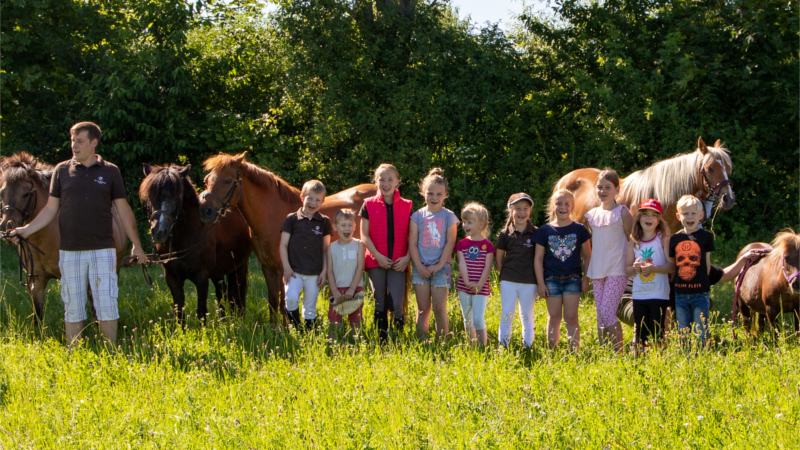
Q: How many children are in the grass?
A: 10